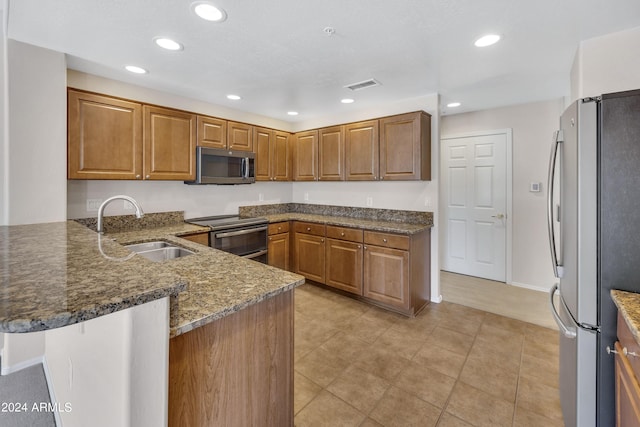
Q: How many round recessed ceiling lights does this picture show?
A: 8